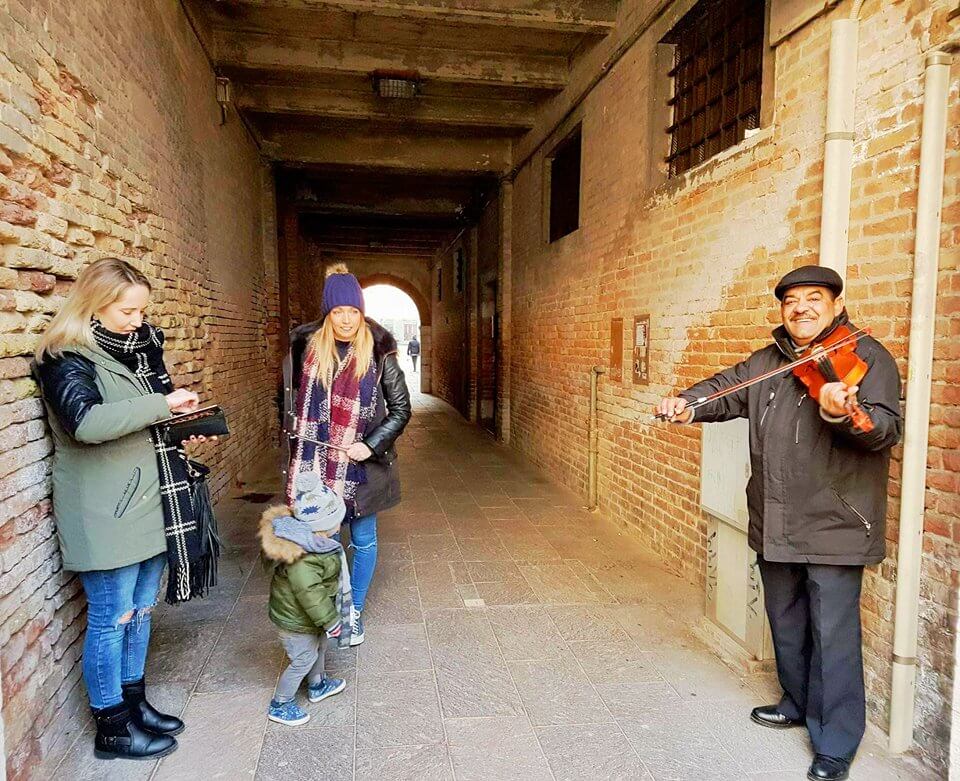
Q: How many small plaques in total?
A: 2